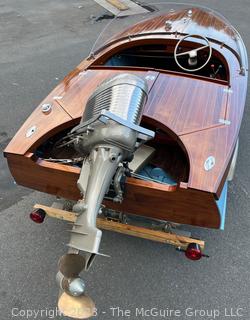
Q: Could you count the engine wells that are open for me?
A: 1